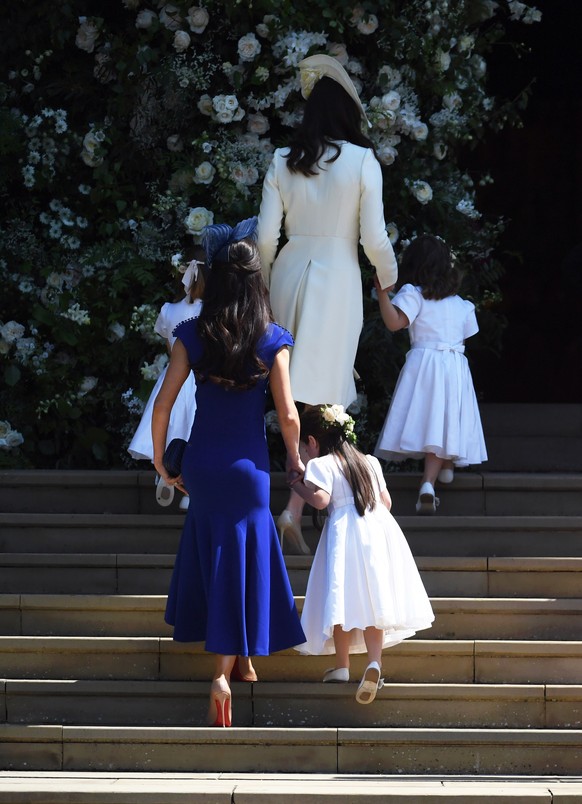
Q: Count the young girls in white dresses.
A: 3